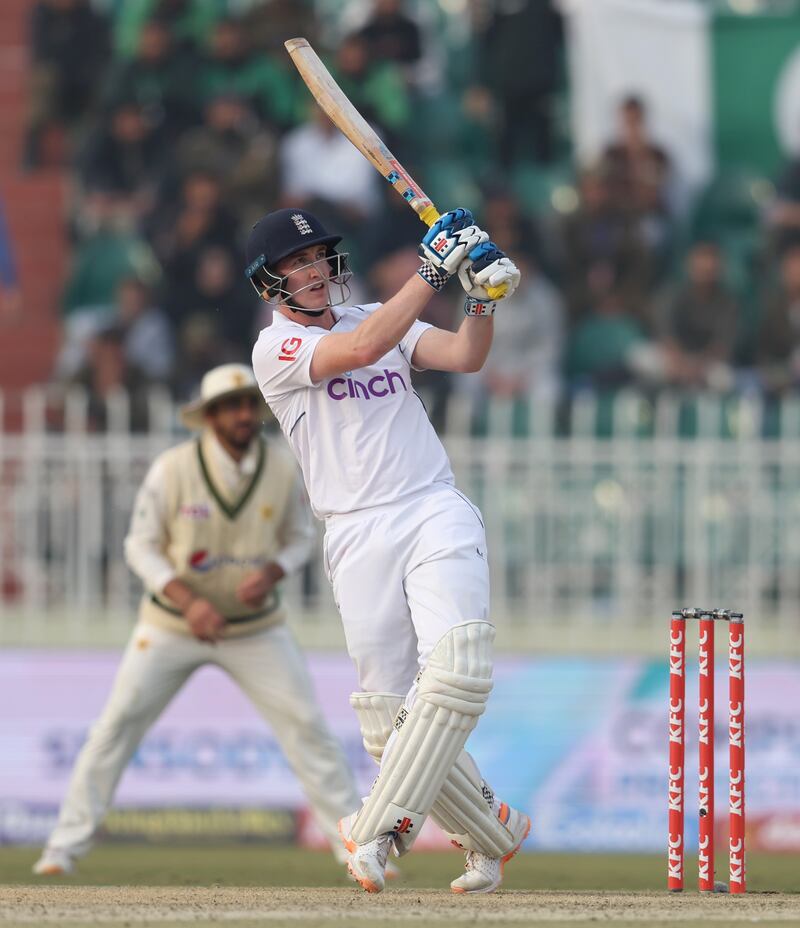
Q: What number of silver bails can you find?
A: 2